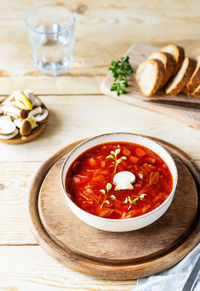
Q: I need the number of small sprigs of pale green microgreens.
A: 3